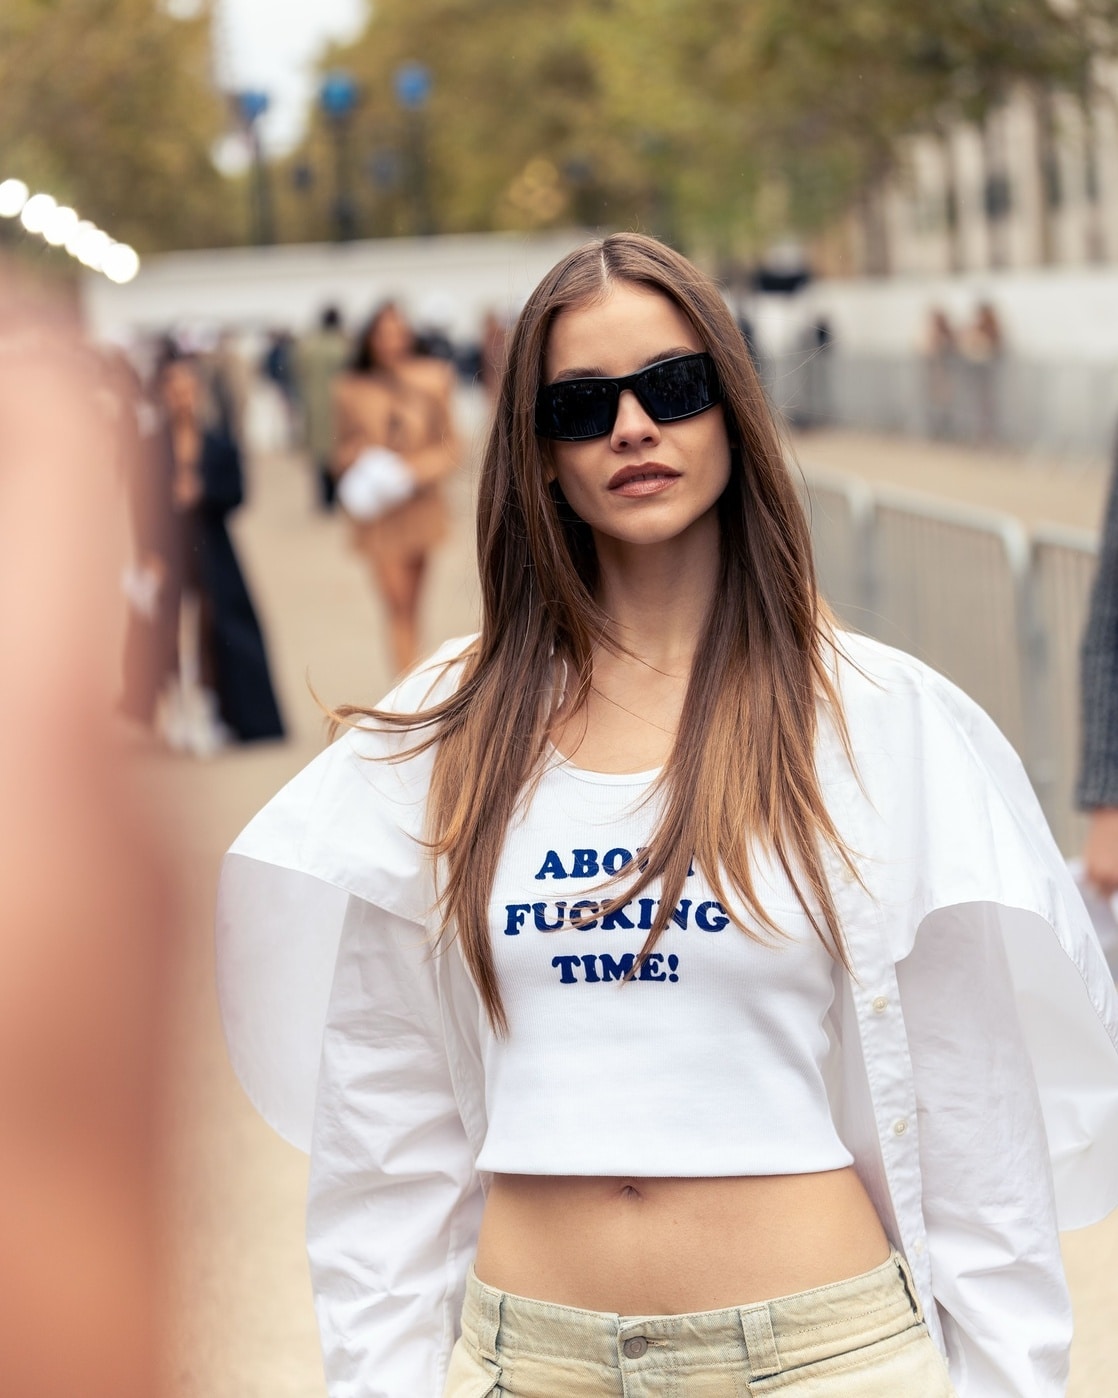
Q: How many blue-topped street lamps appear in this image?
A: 3